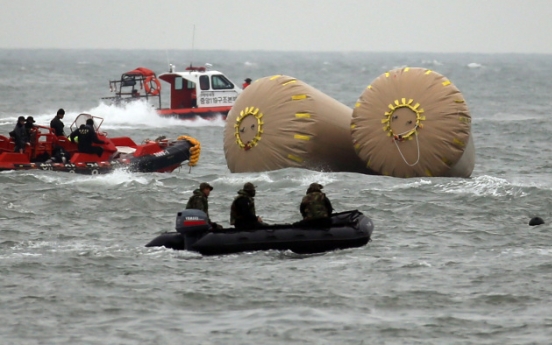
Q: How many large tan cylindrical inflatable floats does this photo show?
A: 2